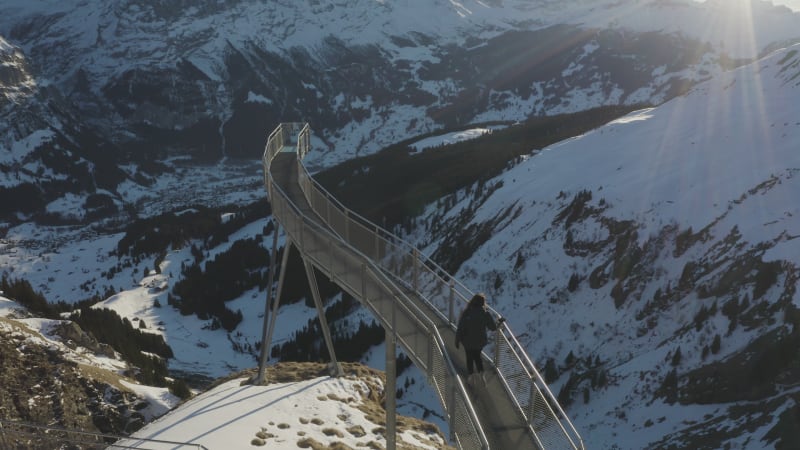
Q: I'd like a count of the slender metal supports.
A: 4